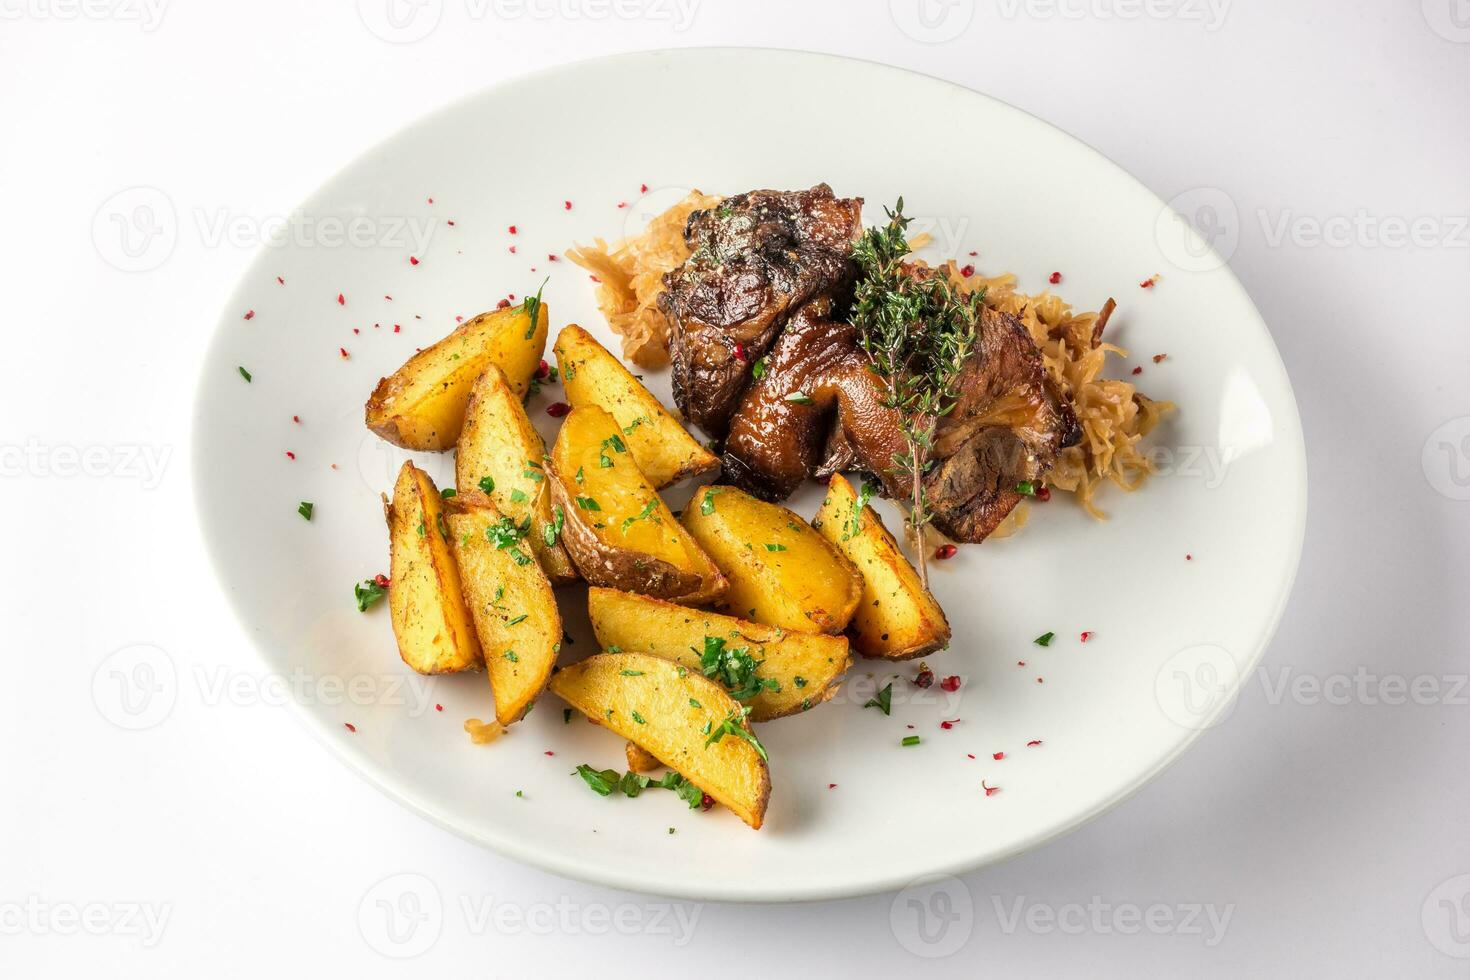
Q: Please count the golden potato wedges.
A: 10